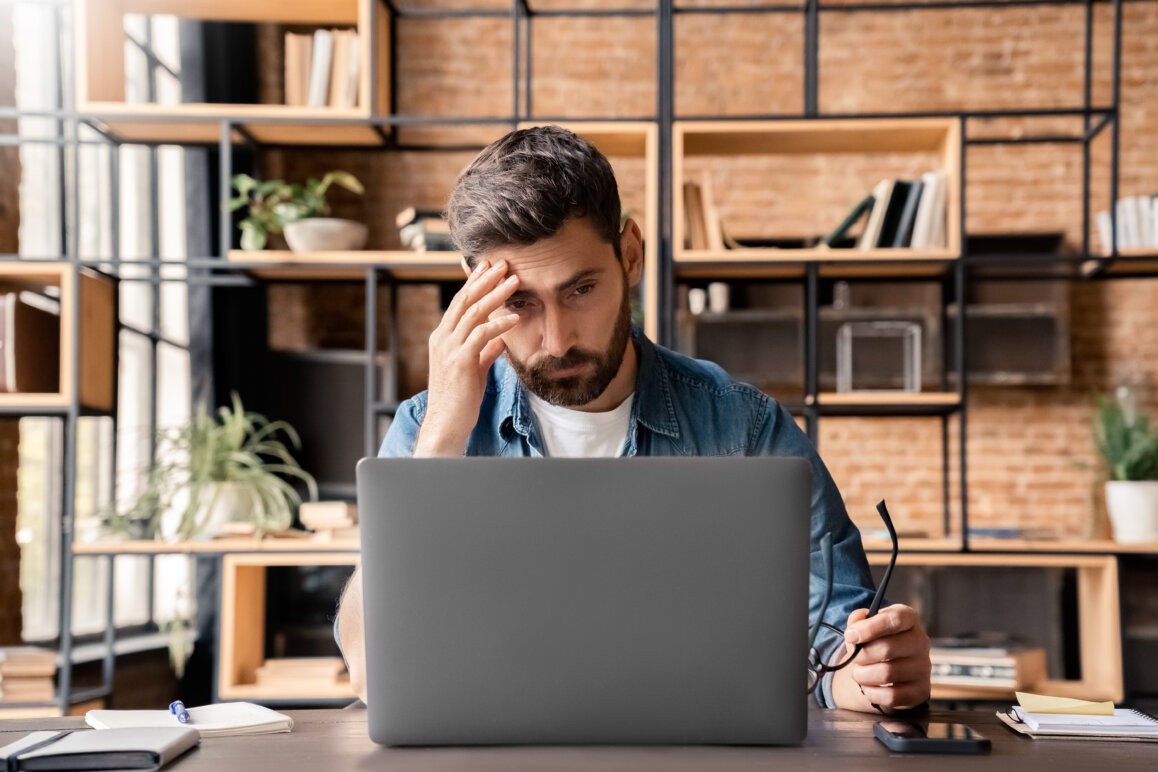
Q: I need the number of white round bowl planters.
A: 1